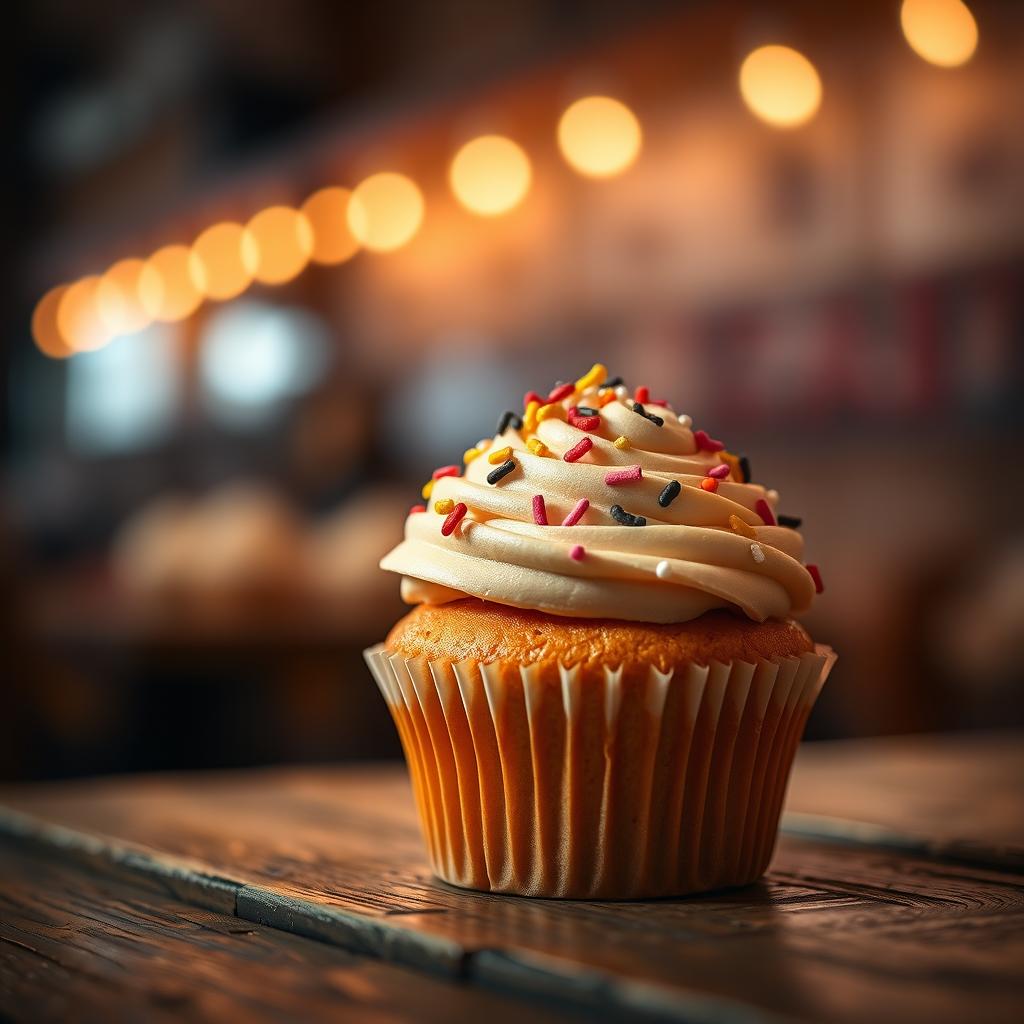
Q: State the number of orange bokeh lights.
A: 12